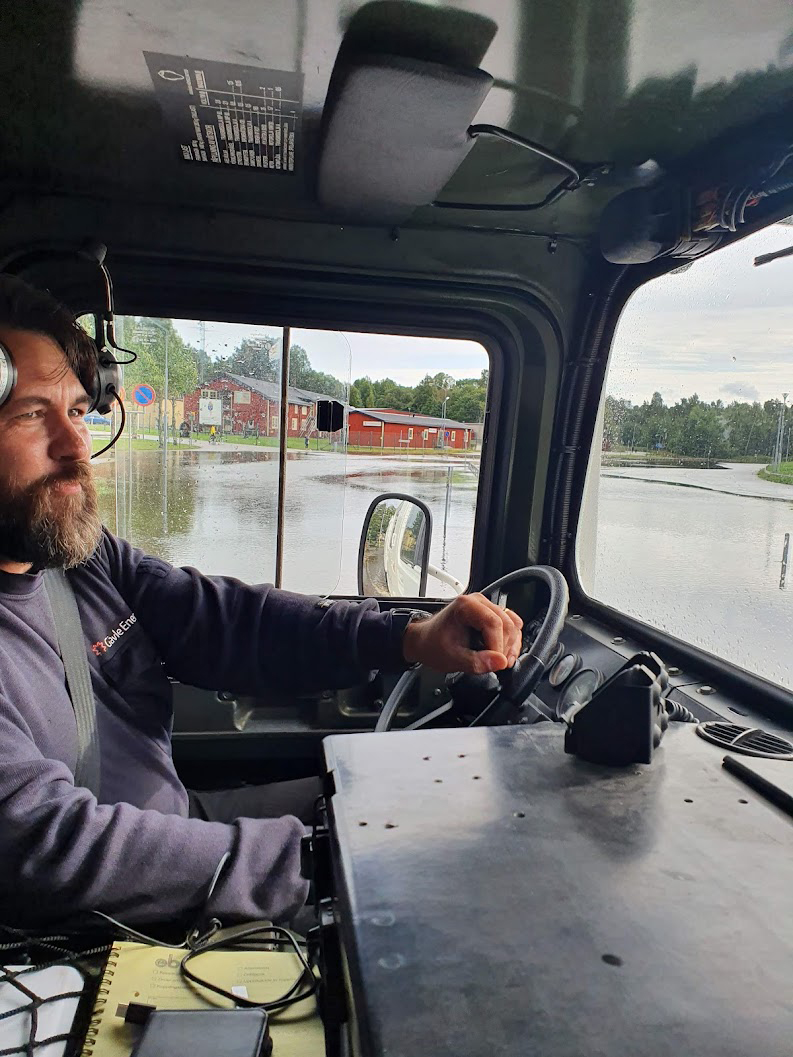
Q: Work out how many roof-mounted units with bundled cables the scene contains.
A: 1